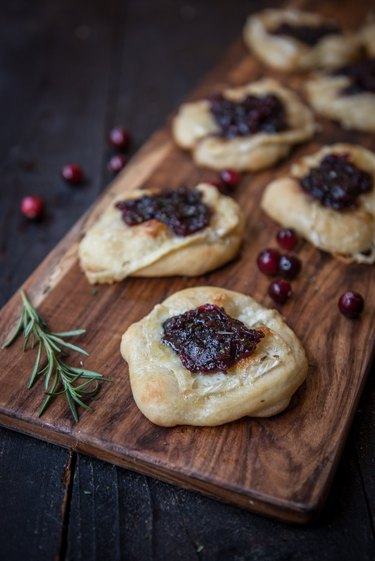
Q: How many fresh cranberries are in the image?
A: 11